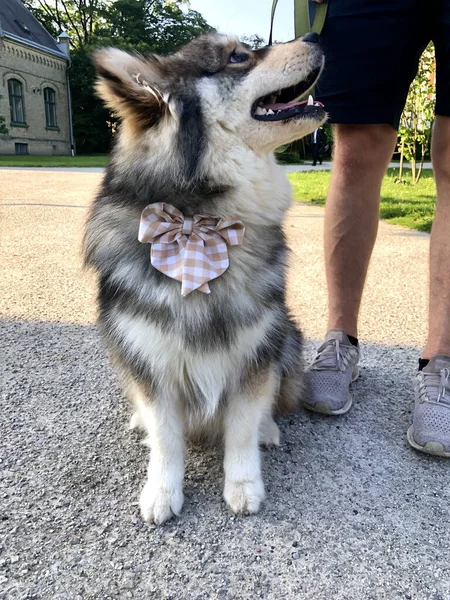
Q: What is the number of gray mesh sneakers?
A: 2